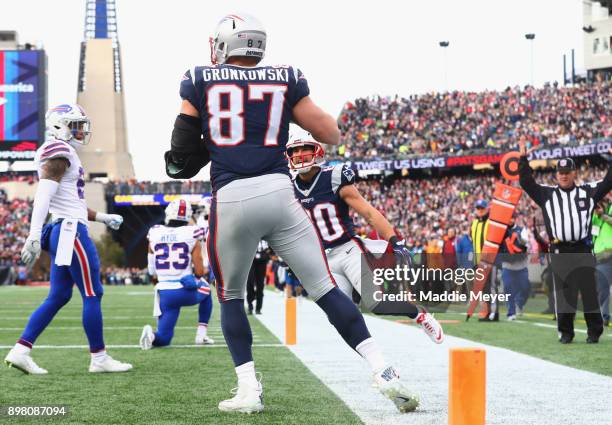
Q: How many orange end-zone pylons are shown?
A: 2